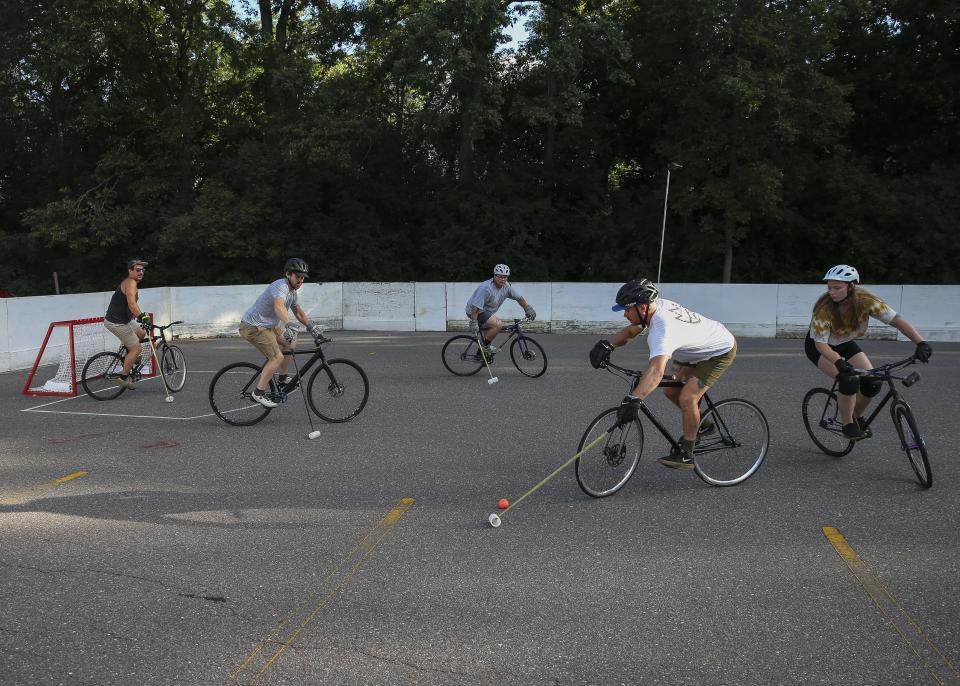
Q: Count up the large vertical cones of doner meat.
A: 0